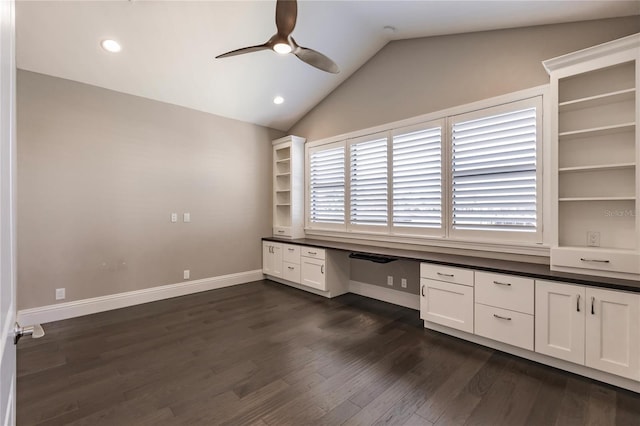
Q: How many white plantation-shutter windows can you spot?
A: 4